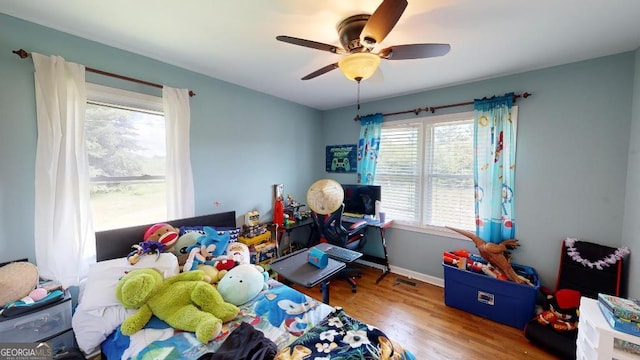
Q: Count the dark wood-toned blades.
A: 4